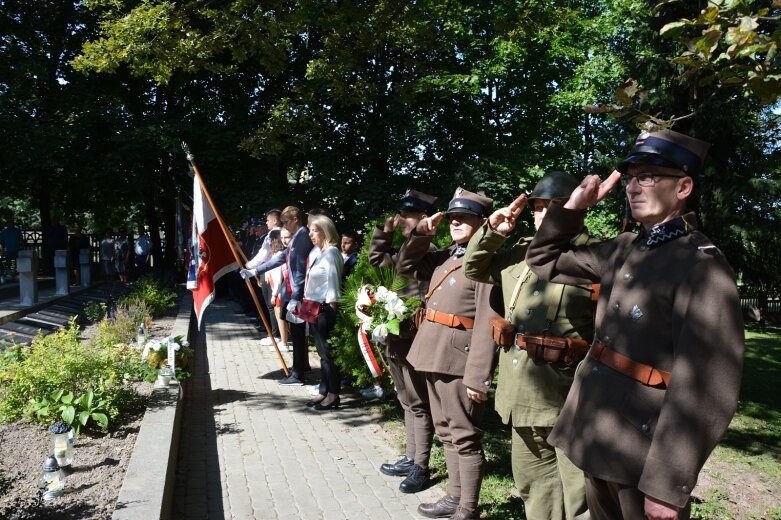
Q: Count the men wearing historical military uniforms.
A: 4